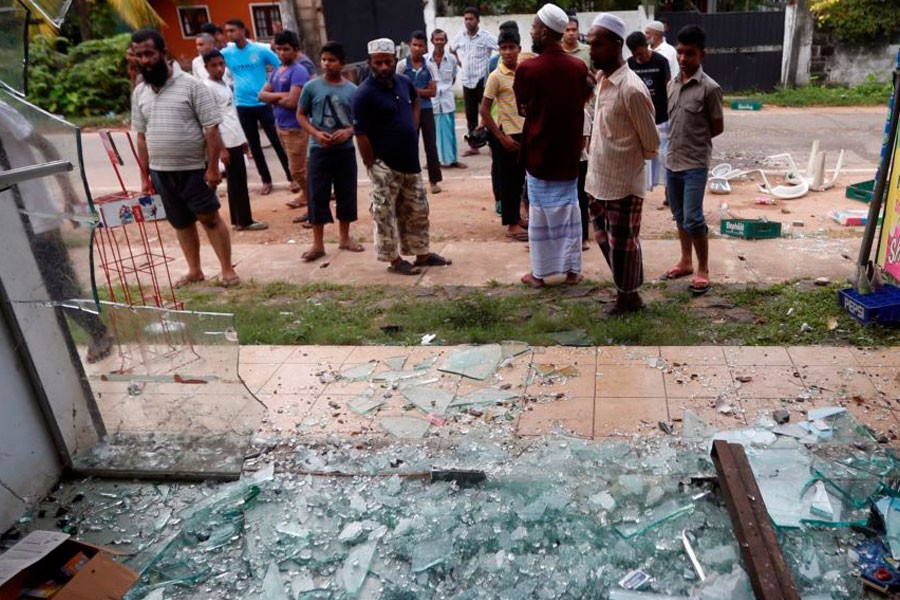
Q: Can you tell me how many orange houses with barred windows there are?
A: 1